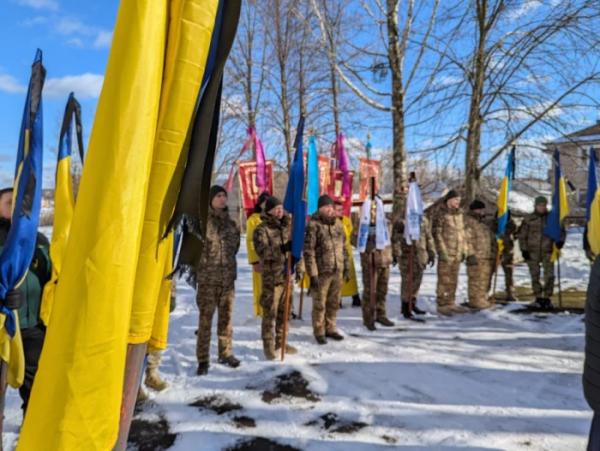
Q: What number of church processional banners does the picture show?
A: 4